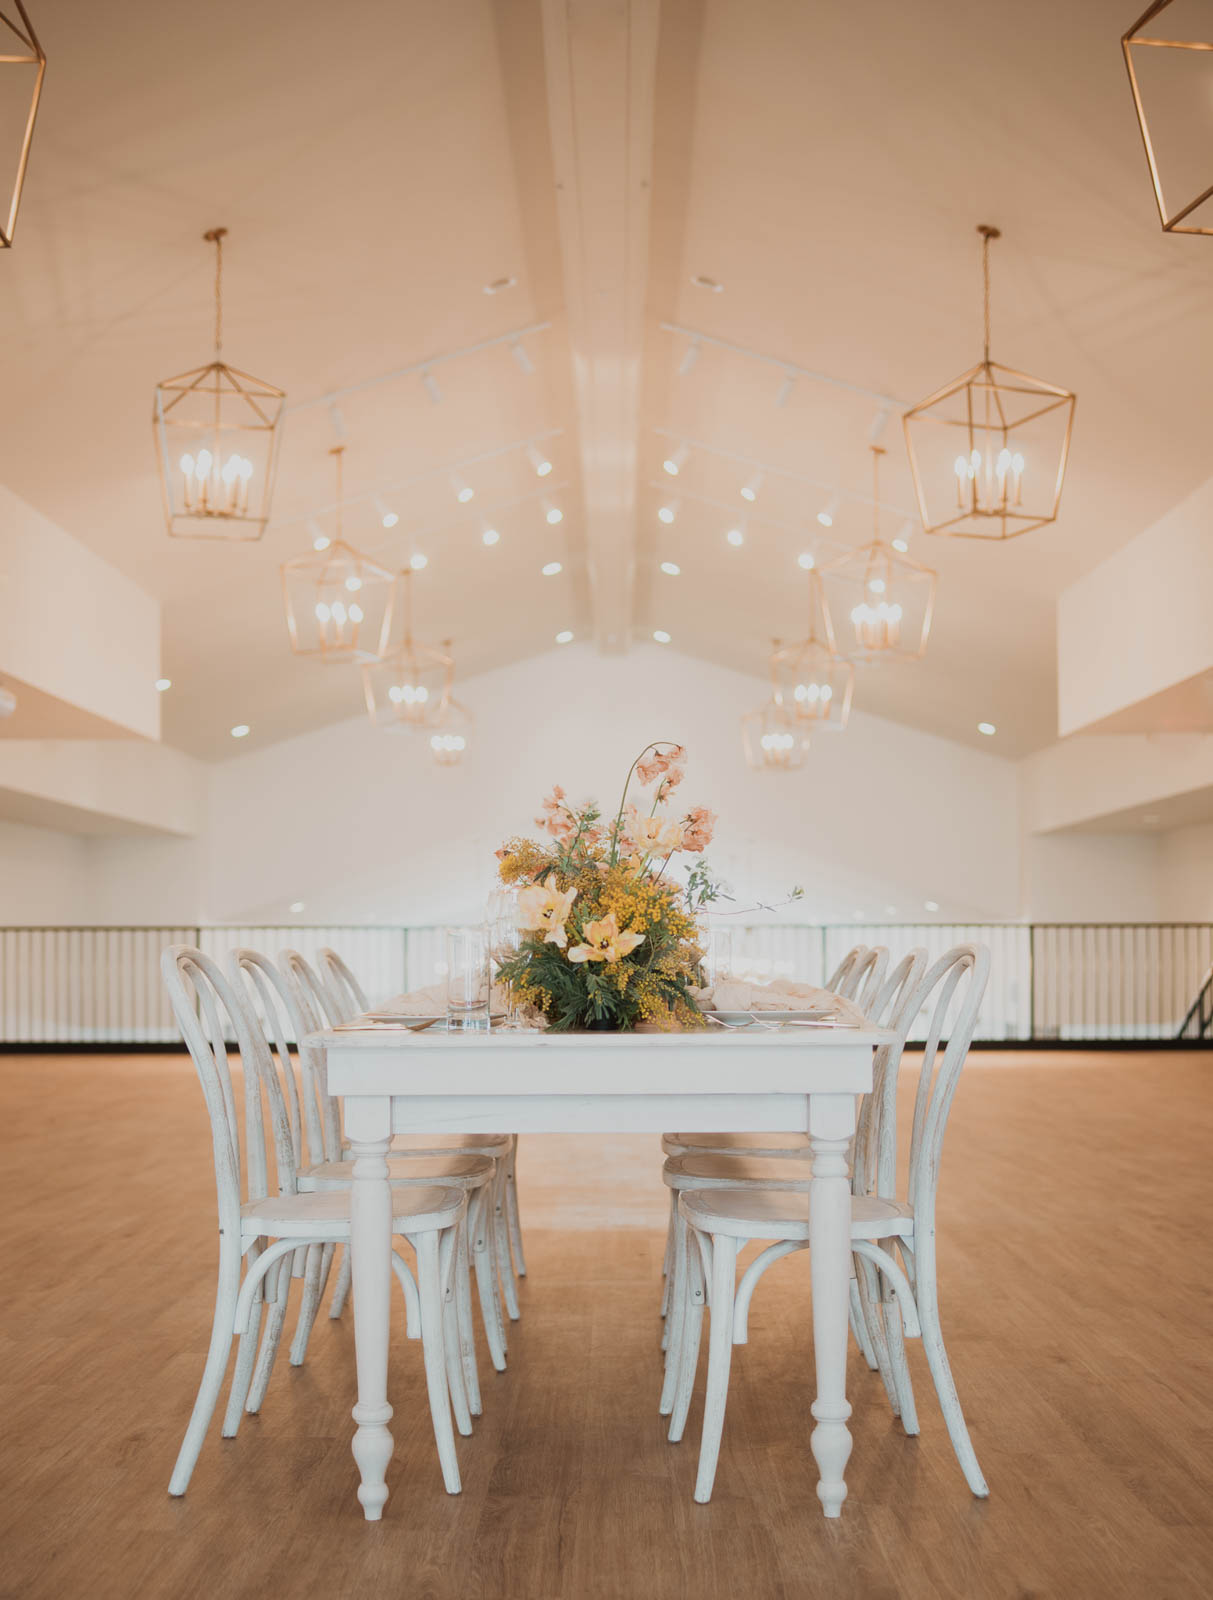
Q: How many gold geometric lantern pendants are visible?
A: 10